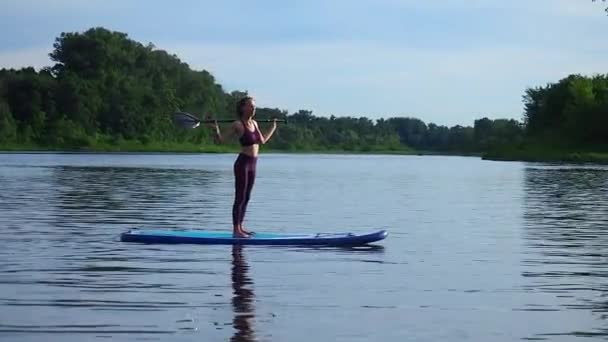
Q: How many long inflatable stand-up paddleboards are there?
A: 1